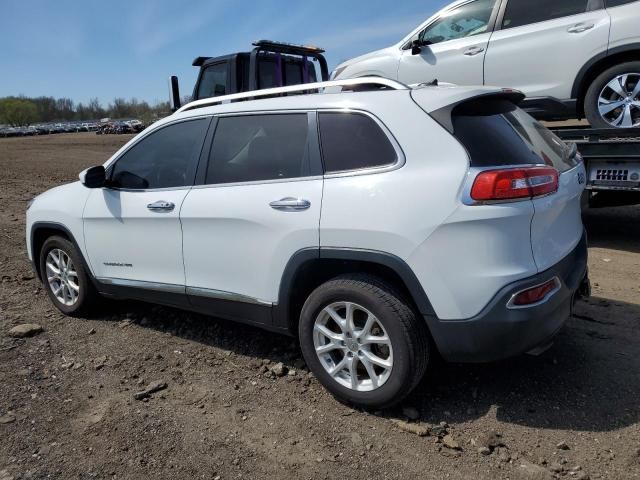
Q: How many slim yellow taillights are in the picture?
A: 0